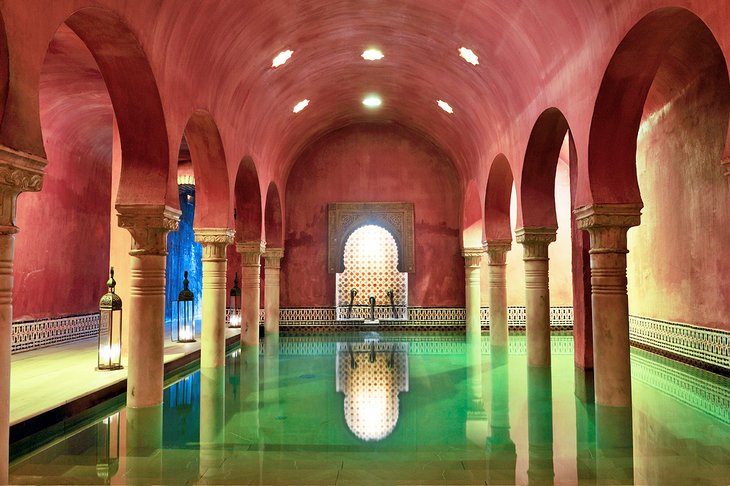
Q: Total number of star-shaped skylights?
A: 6